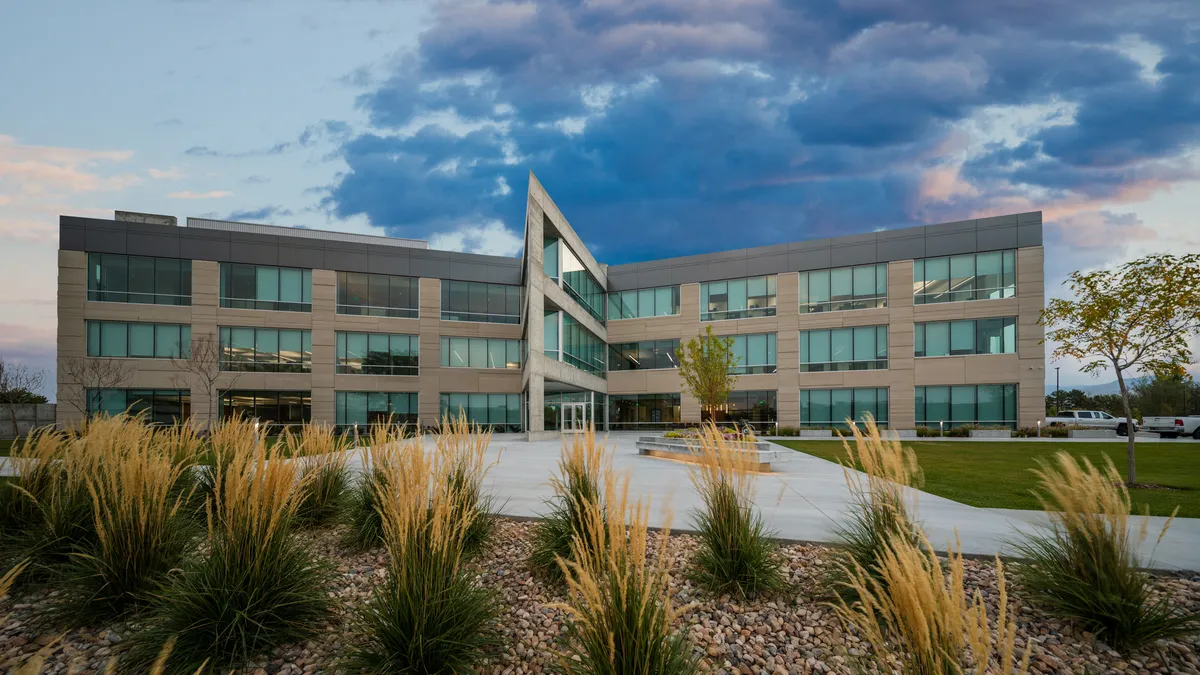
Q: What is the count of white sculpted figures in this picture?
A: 0